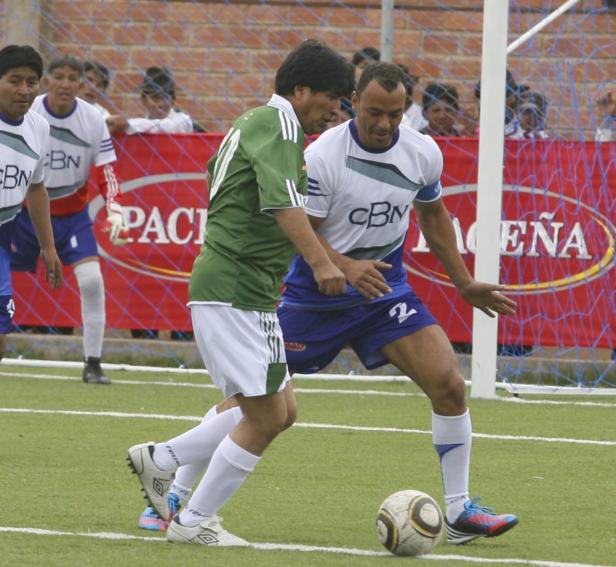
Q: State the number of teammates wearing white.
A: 3